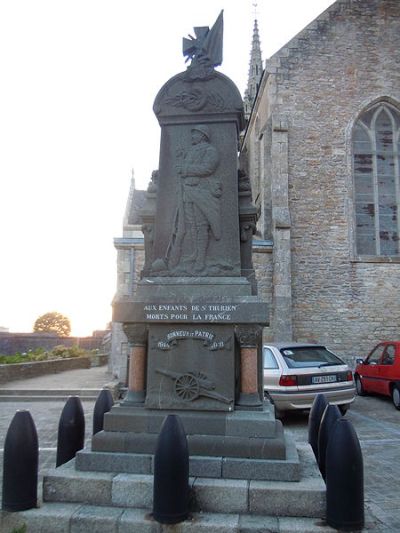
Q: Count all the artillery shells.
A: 7